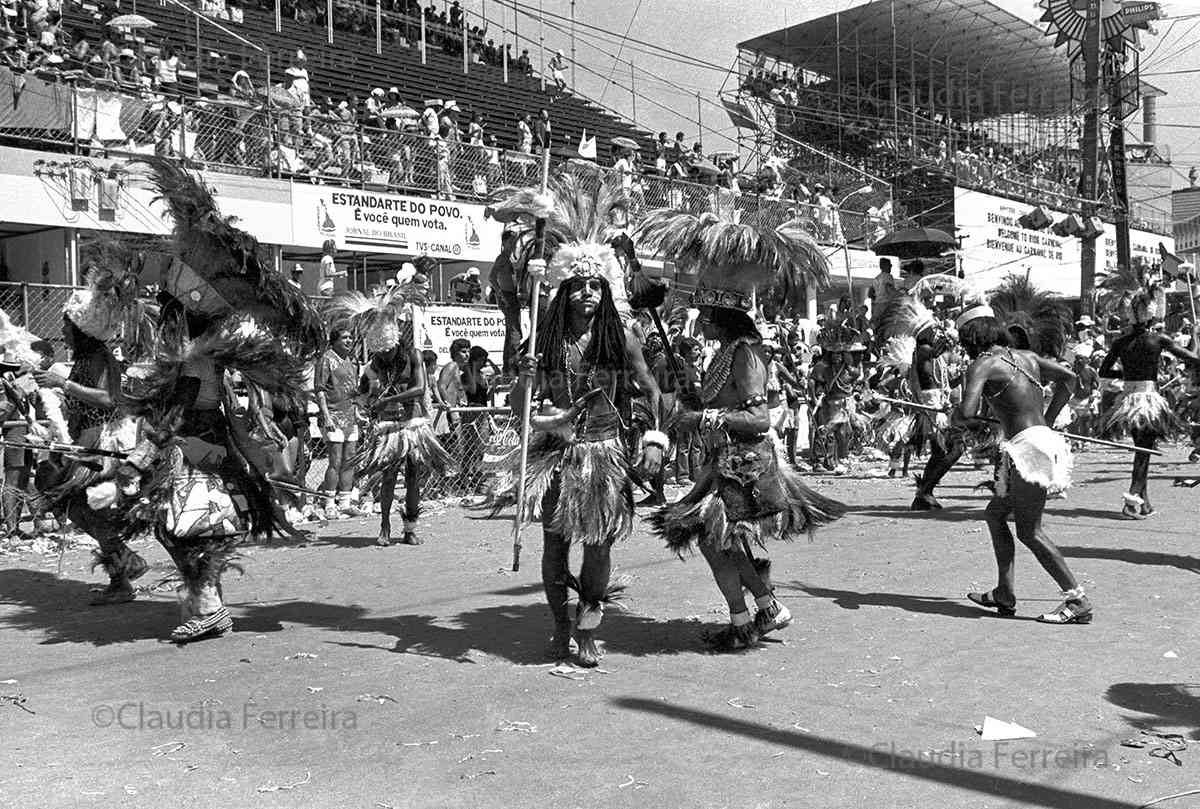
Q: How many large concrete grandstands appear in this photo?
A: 2